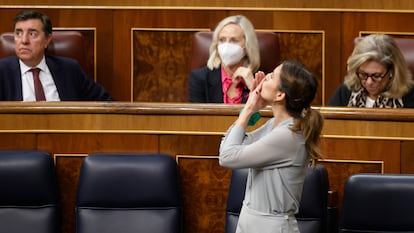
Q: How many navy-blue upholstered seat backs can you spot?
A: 4